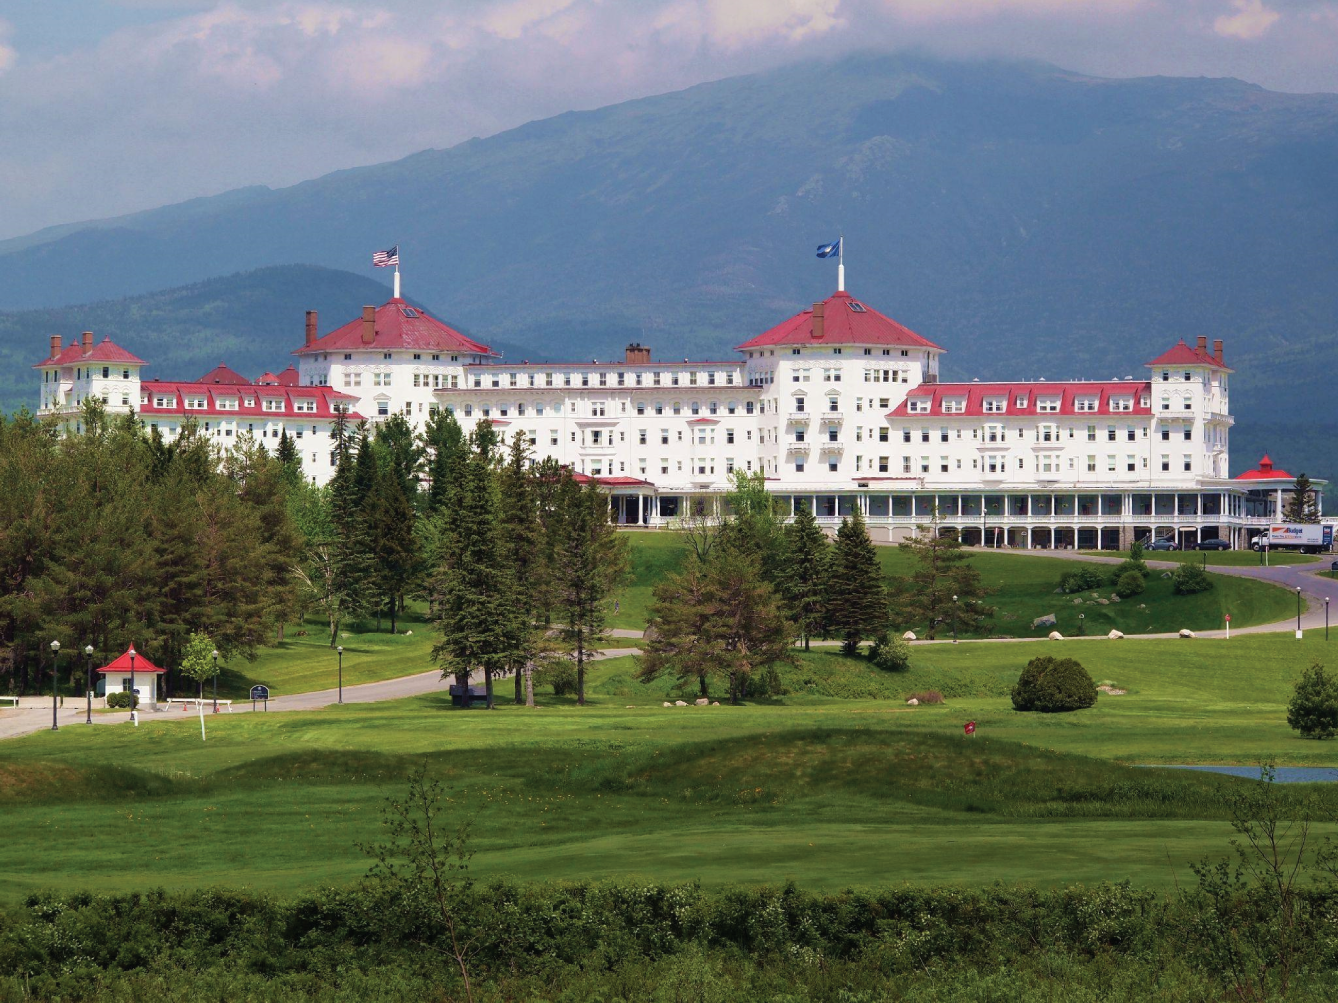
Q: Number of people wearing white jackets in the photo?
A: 0